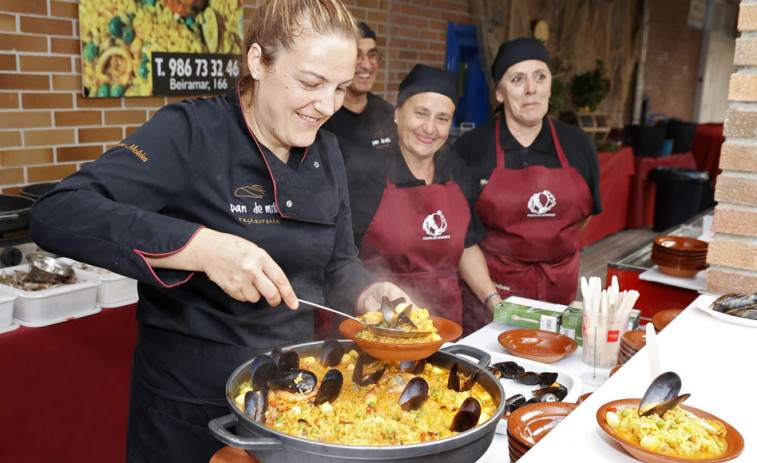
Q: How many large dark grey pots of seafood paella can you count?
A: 1